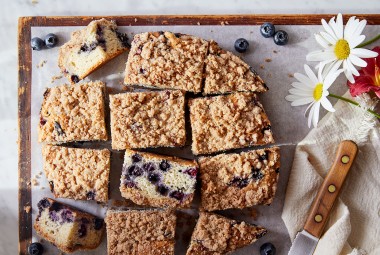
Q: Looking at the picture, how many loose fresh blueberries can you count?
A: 7